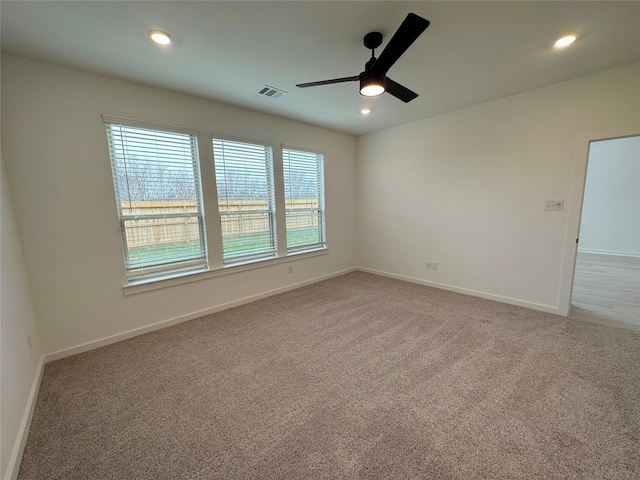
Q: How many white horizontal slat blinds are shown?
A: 3